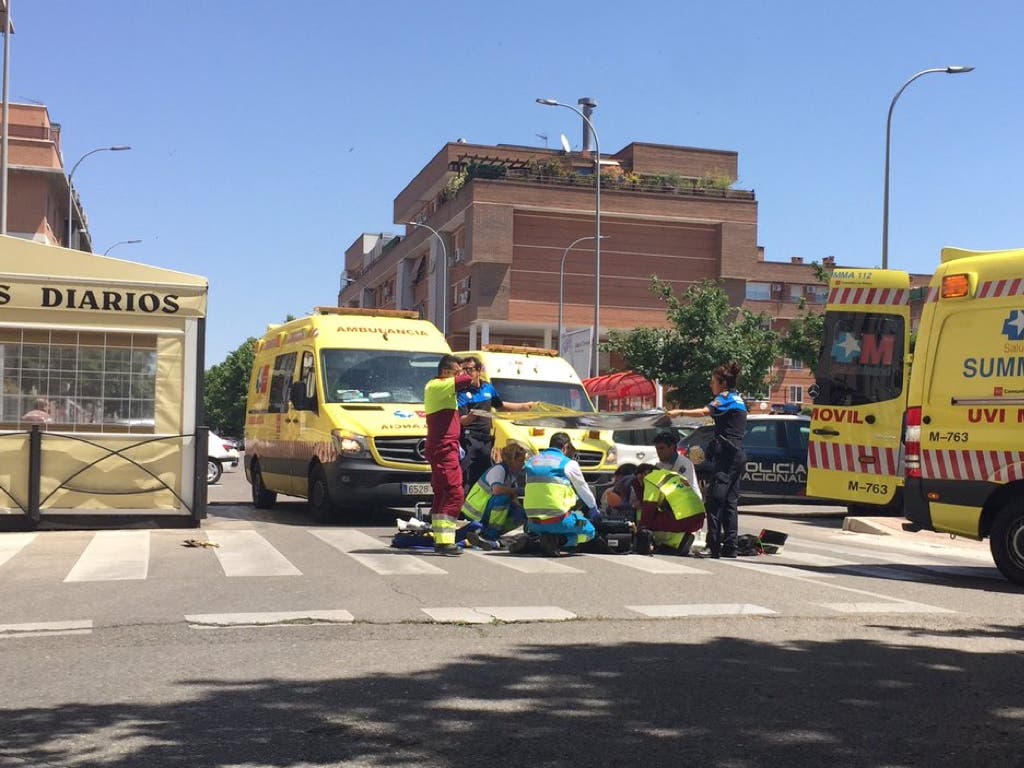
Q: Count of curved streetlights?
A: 6